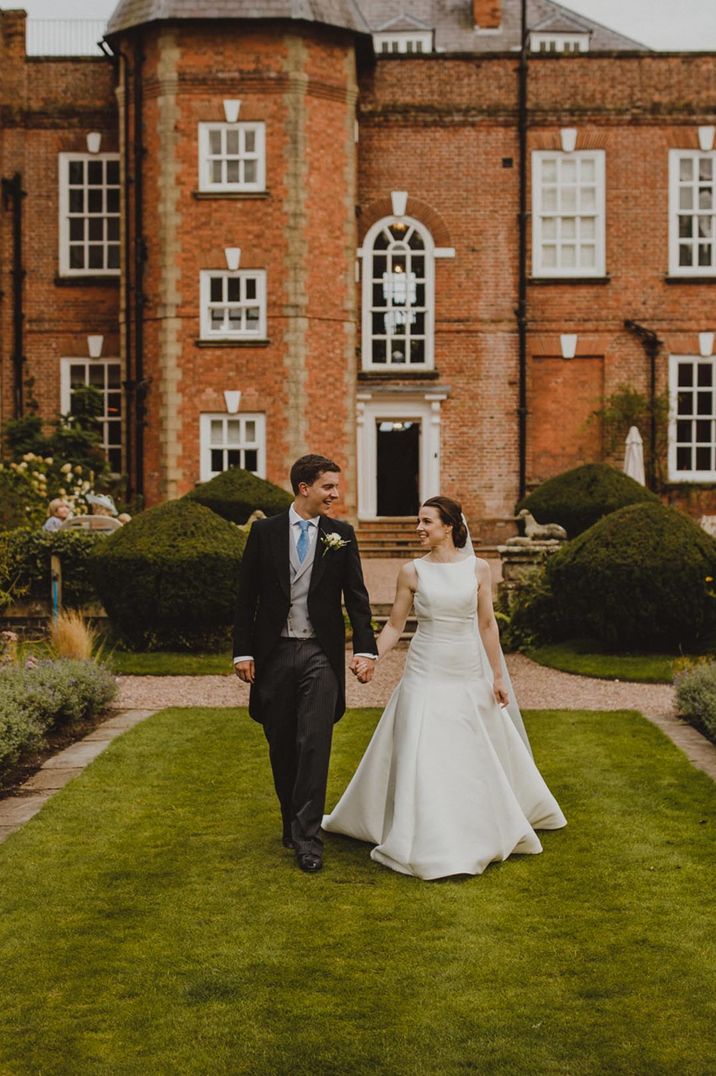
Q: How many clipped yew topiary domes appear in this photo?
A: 4